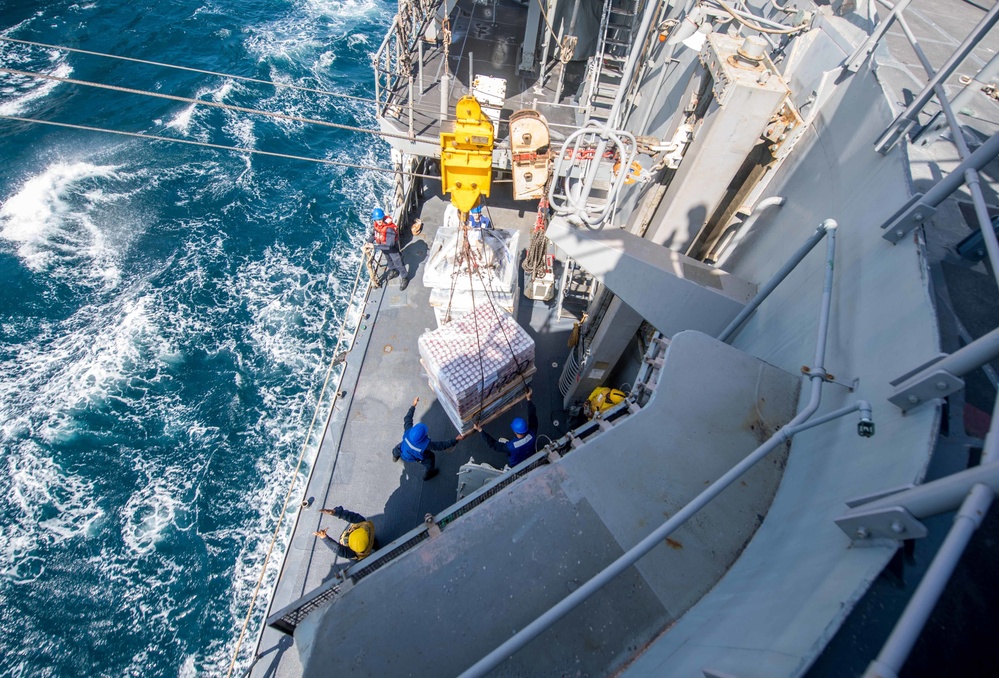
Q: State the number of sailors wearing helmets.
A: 6